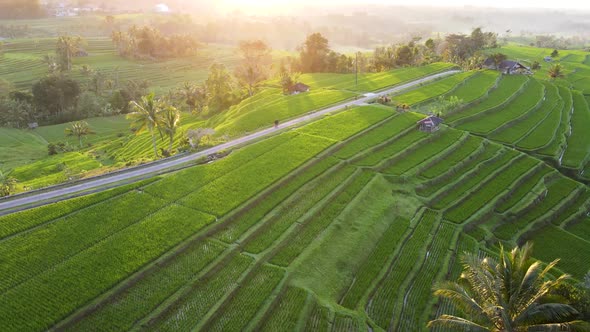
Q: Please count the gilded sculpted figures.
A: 0